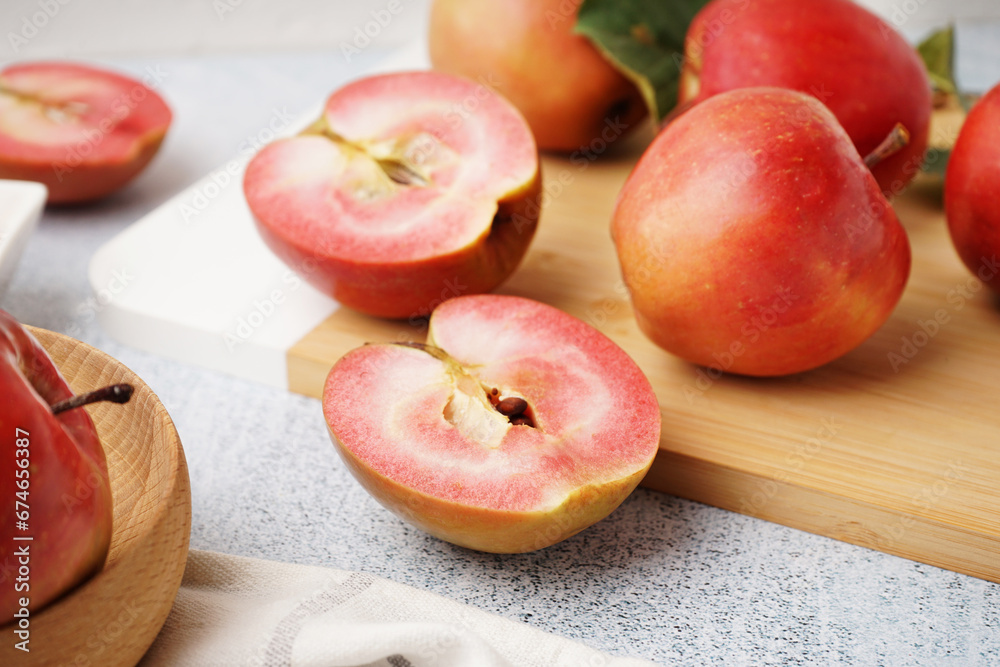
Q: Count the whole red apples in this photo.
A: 5